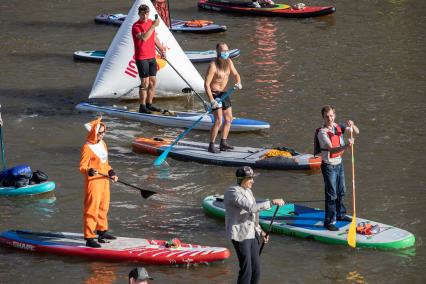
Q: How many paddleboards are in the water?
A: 8